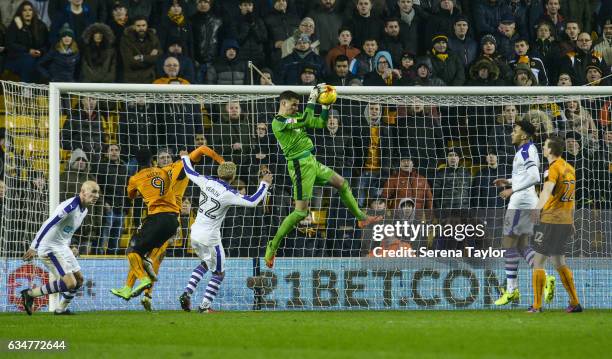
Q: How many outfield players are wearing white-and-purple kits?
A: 3